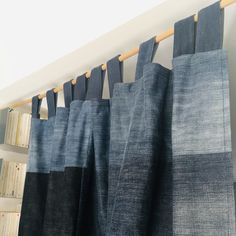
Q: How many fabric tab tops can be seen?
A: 9